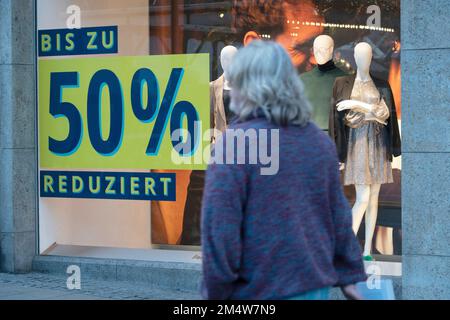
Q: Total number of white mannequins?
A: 3